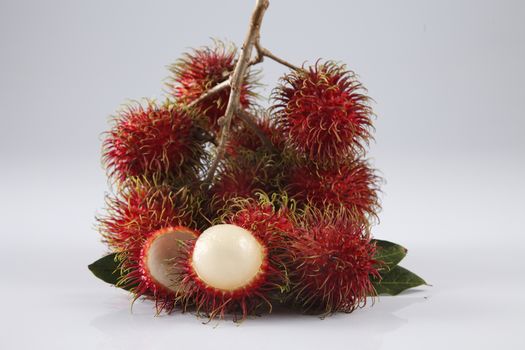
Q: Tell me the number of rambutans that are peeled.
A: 1